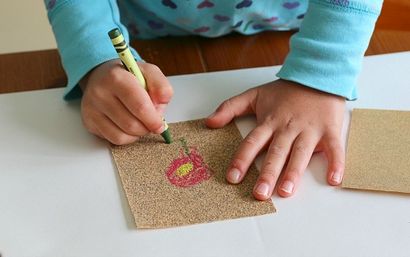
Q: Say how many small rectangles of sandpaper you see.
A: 2